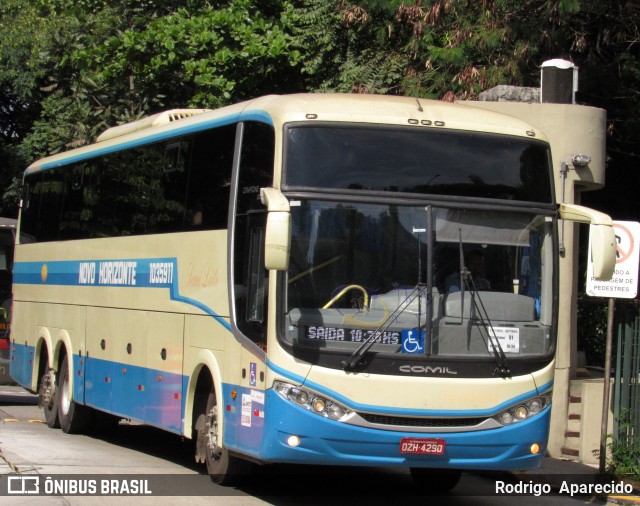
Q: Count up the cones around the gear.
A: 0